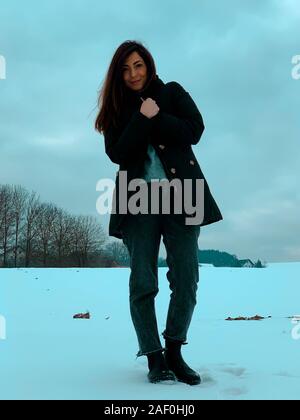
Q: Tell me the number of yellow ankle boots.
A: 0